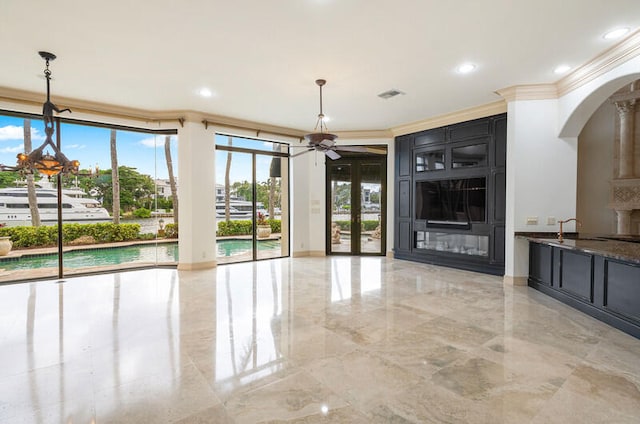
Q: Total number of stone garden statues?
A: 2